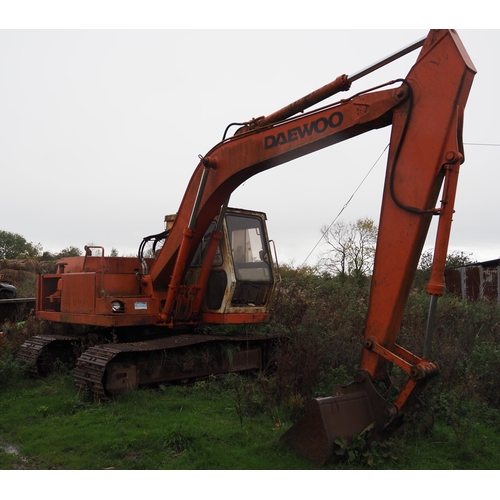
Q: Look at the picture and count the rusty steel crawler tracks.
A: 2